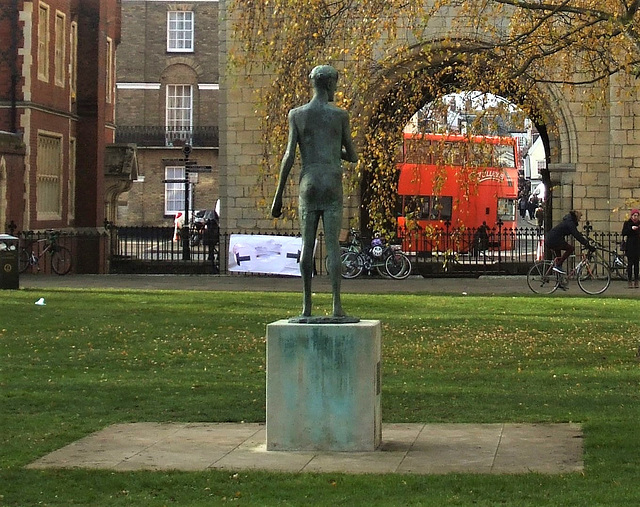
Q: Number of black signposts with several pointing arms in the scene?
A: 1